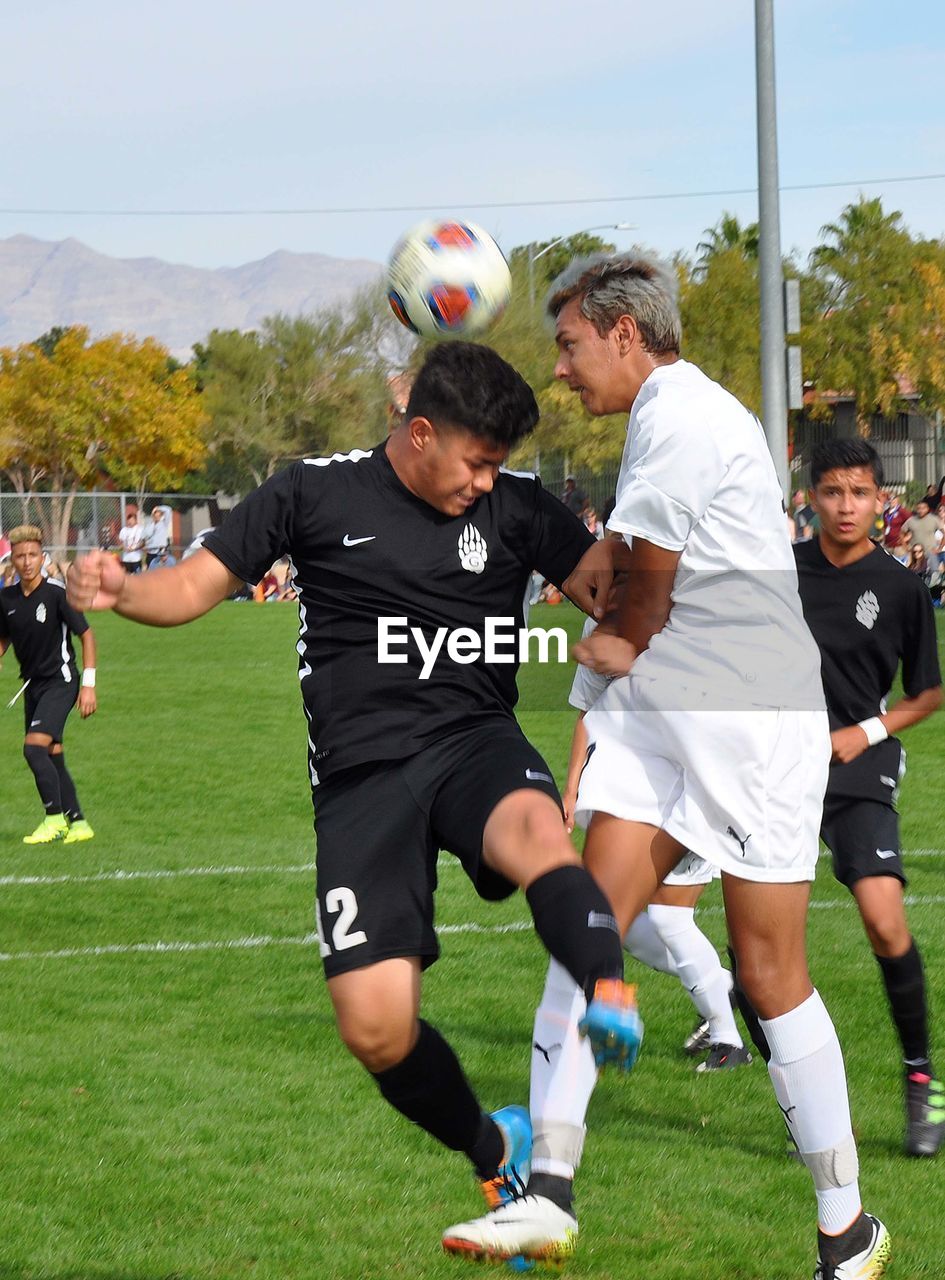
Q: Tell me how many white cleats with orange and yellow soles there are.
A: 2